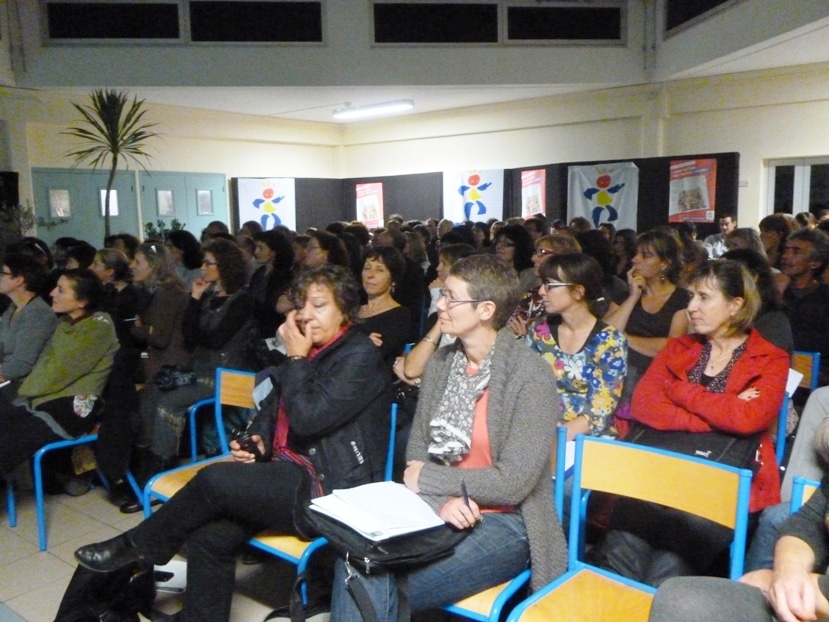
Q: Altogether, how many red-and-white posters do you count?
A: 3